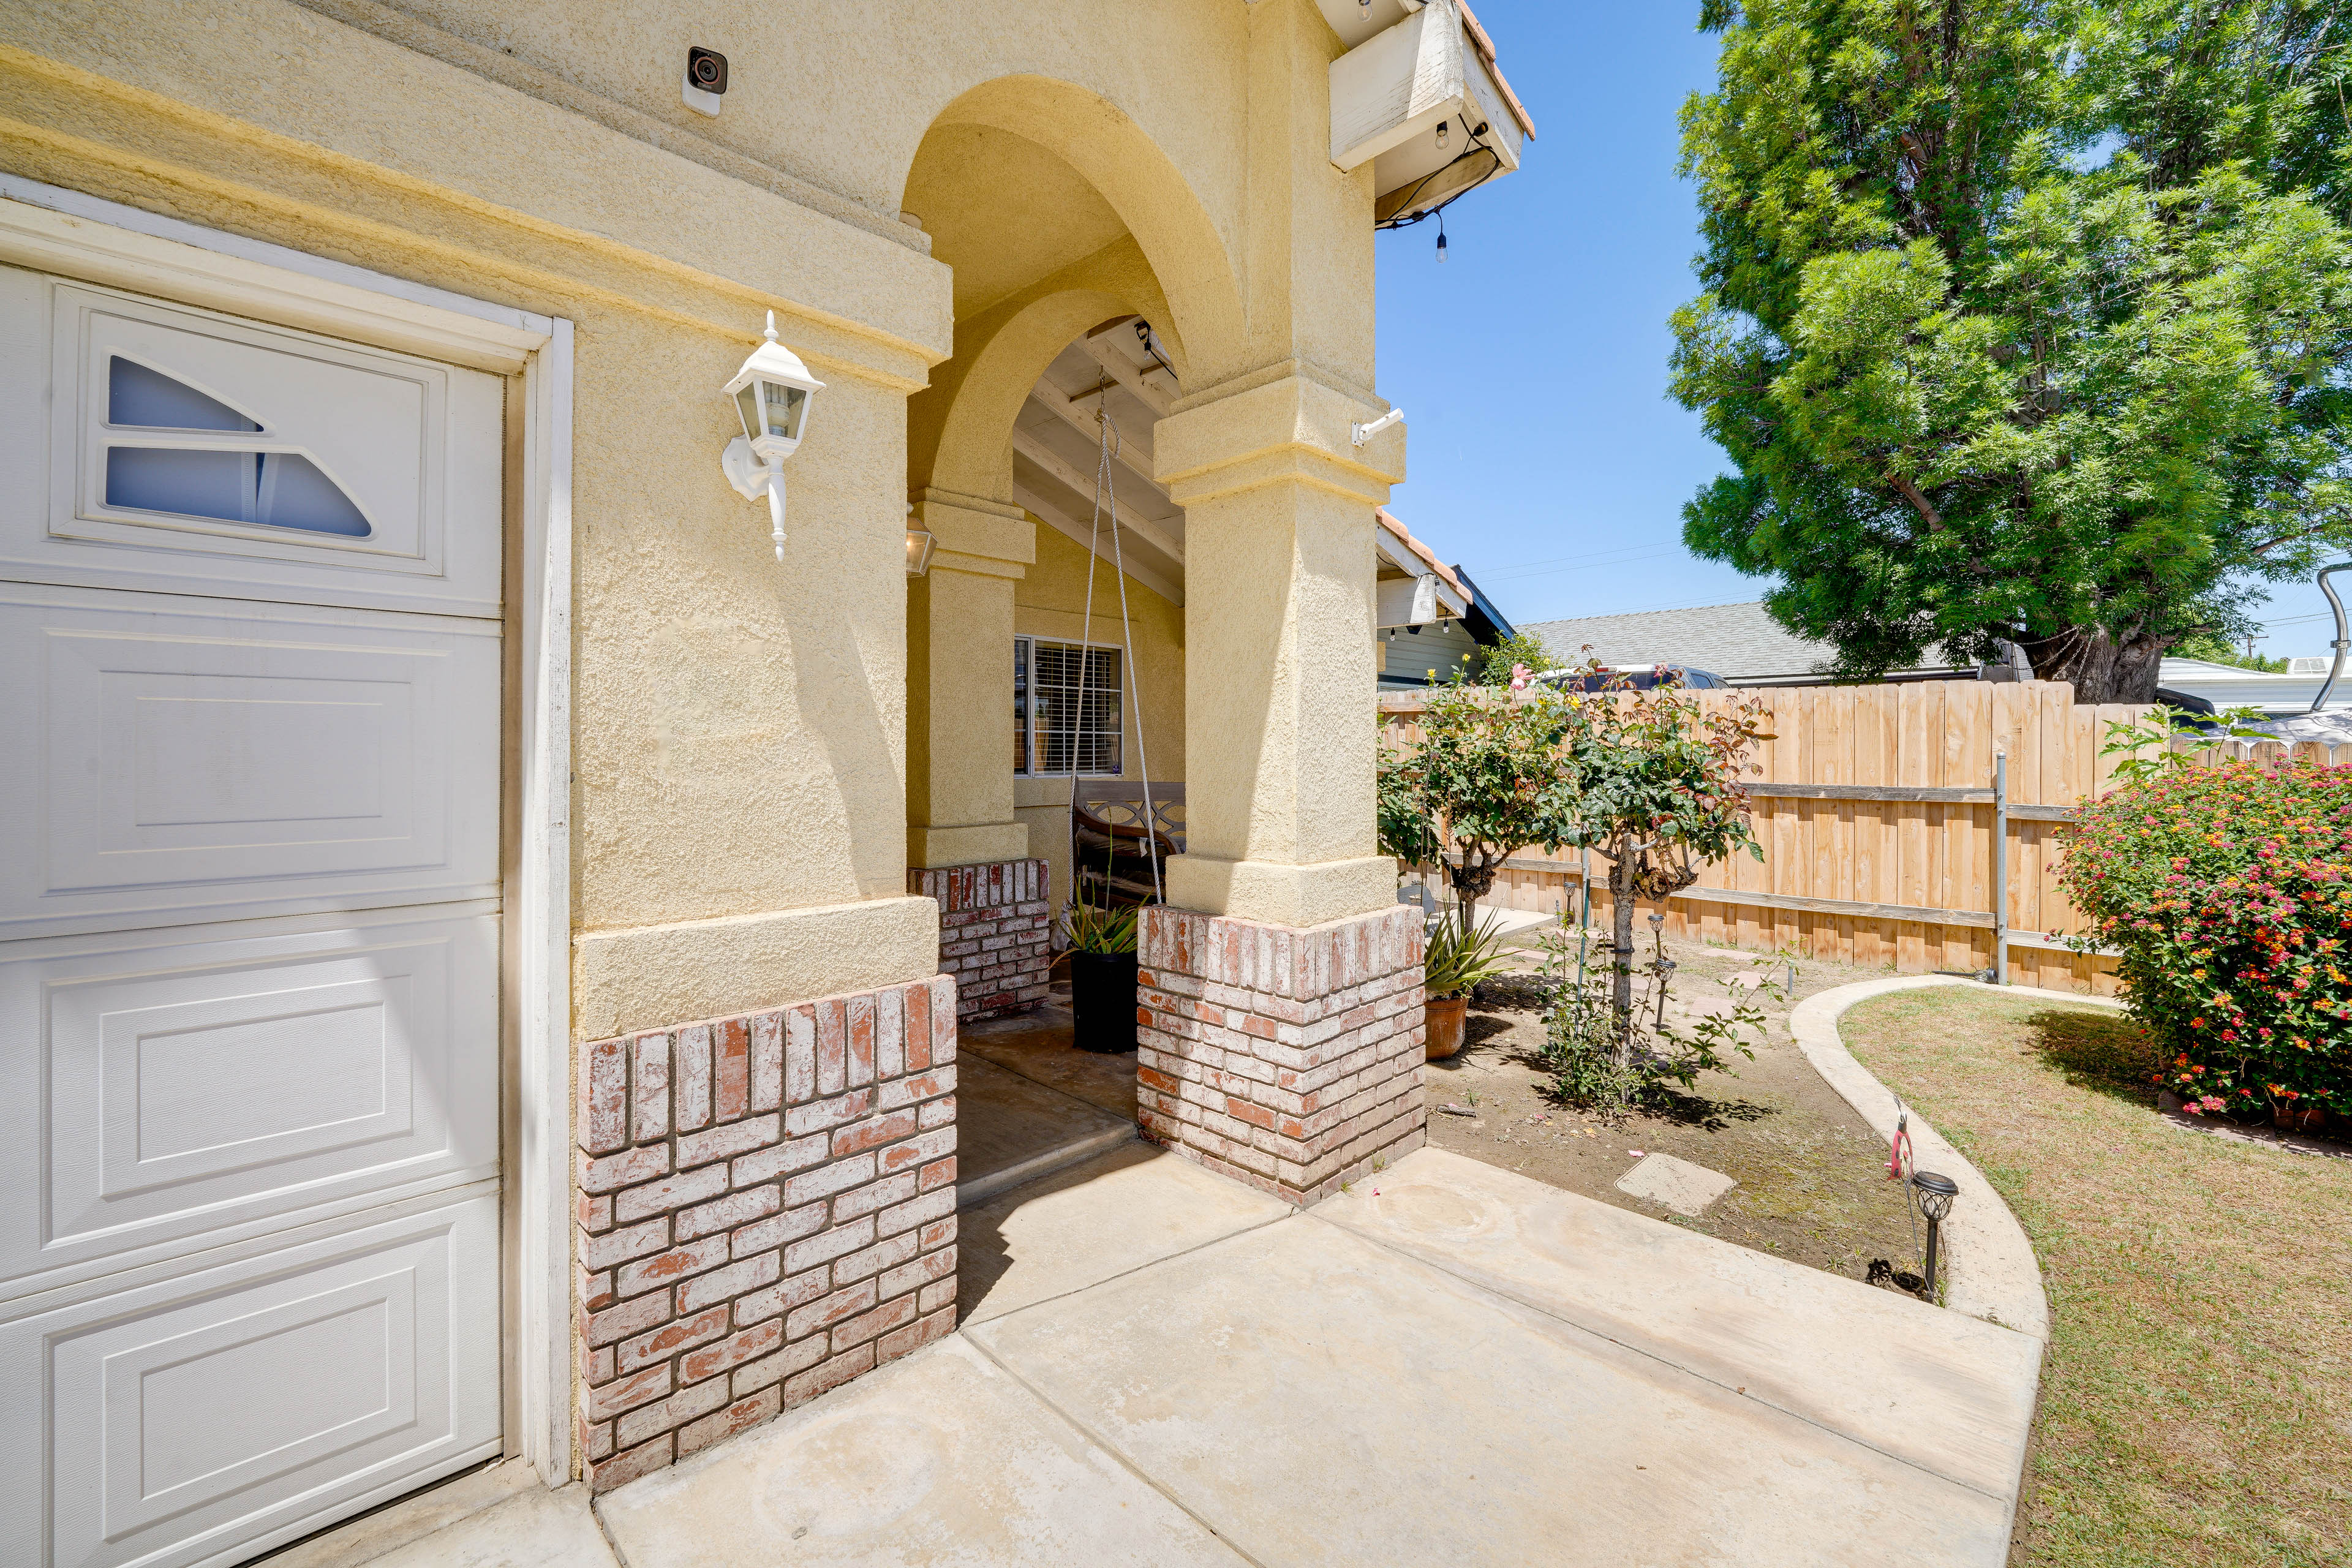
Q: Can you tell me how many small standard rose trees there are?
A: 2